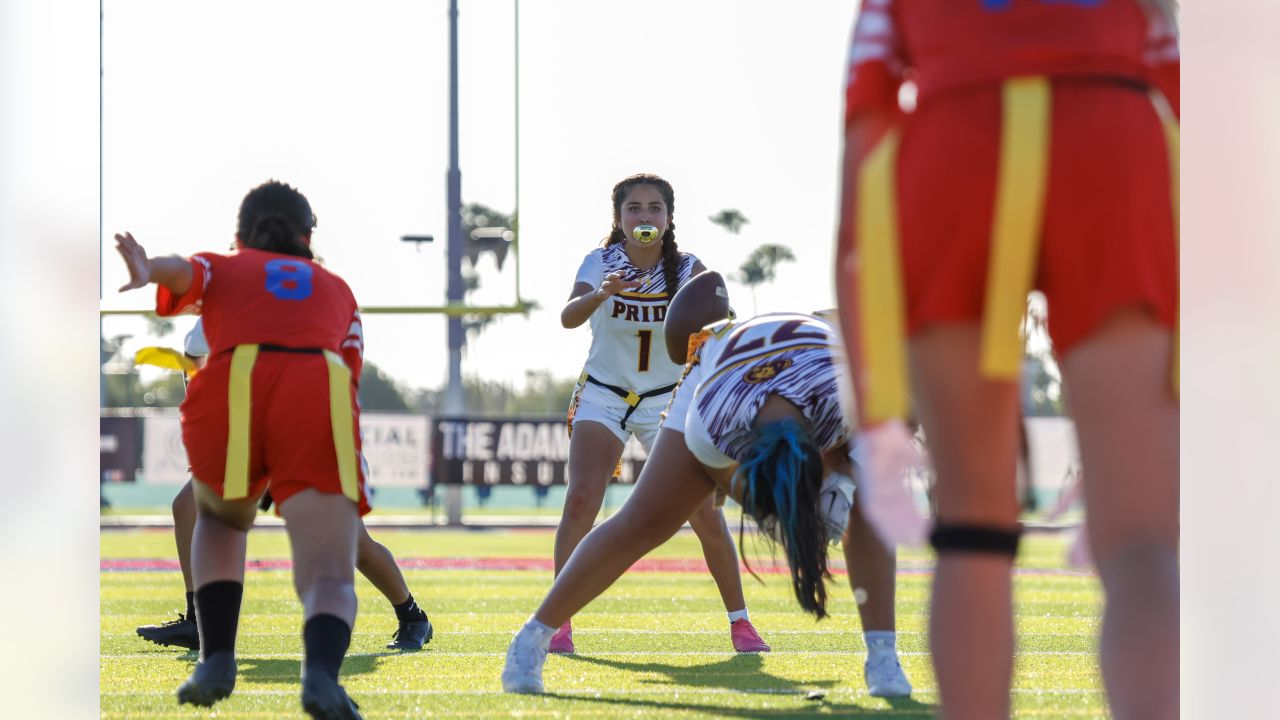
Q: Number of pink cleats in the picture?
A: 2